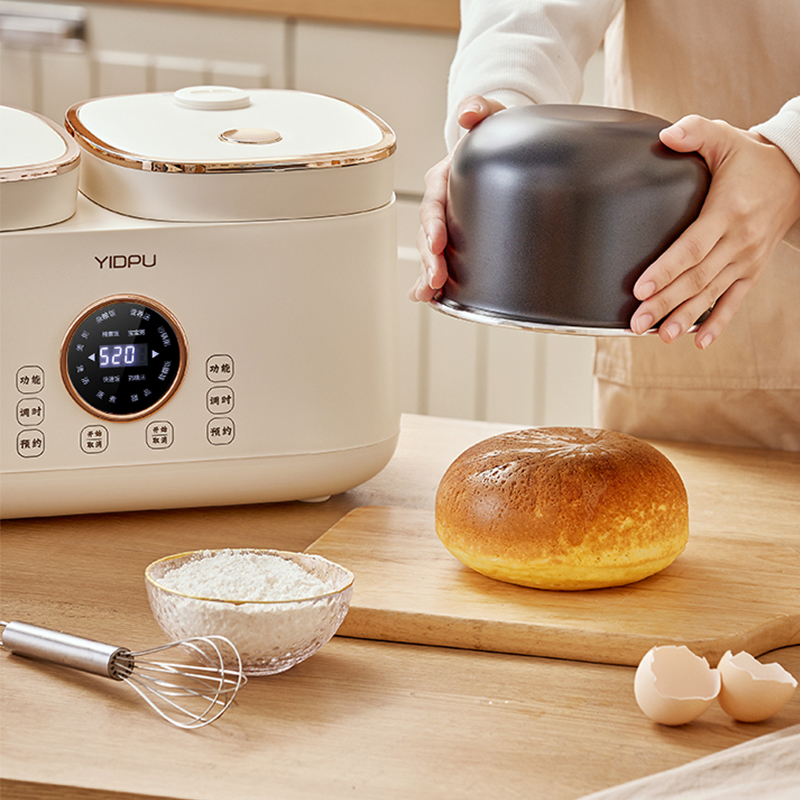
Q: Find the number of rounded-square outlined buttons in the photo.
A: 8